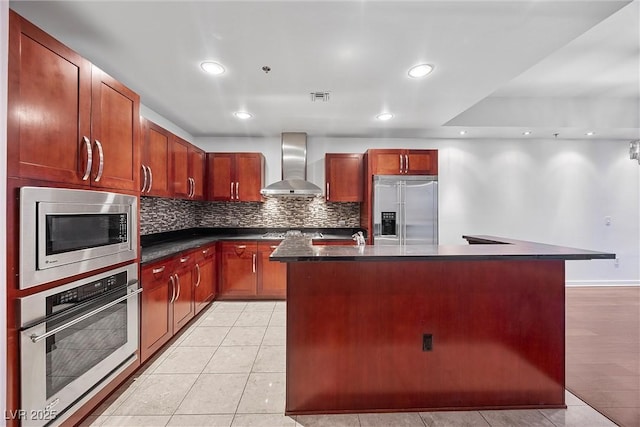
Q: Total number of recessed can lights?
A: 7